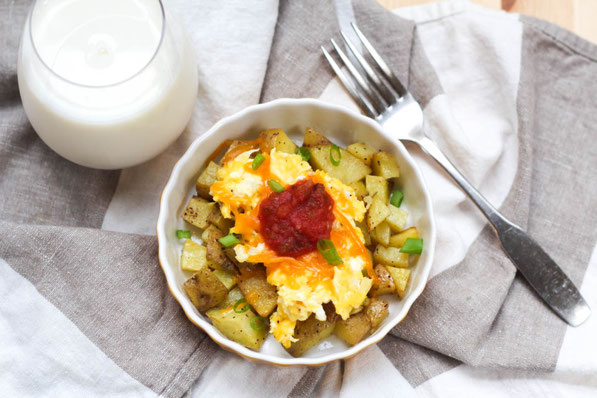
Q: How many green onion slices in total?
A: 11